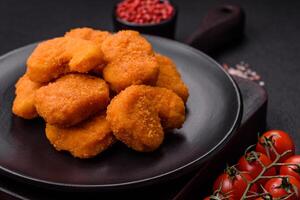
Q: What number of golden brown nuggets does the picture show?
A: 8